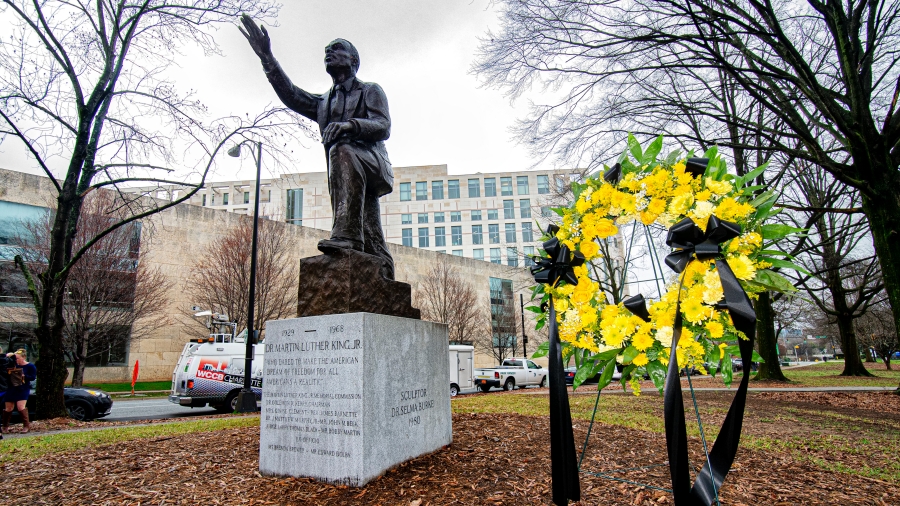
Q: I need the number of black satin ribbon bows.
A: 2